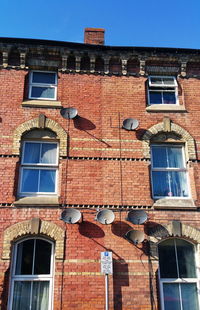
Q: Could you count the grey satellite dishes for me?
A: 6